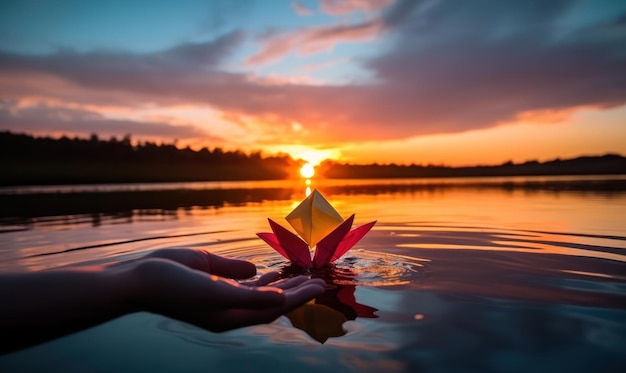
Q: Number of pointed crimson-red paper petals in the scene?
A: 4